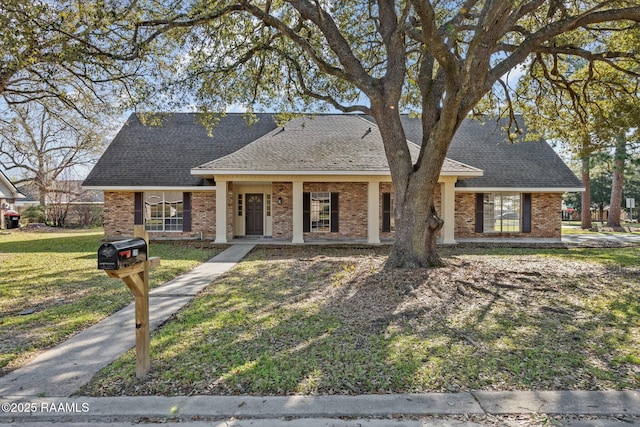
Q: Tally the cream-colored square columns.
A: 4